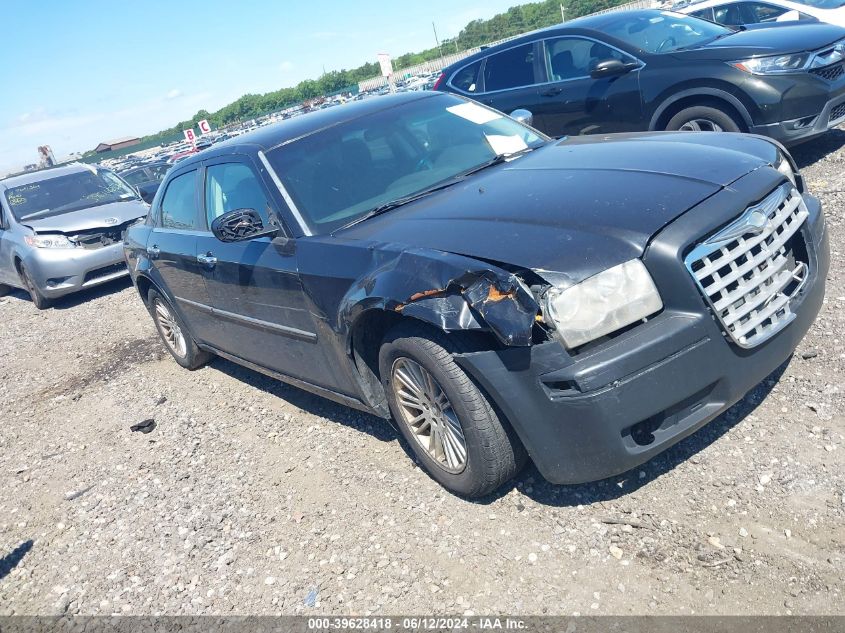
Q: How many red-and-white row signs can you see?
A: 2